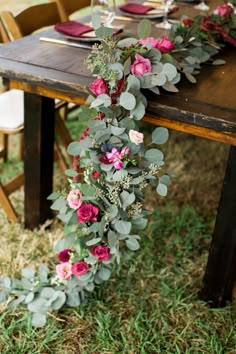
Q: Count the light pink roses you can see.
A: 3